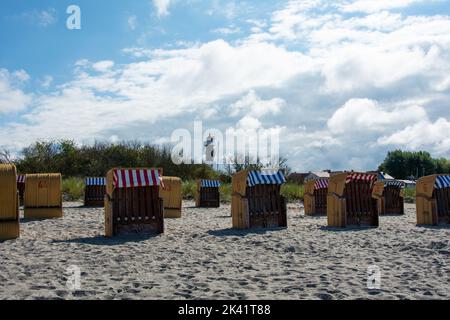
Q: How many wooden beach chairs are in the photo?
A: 12